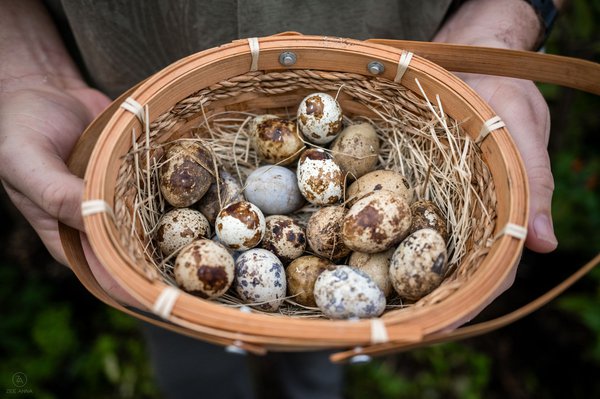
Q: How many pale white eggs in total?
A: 1